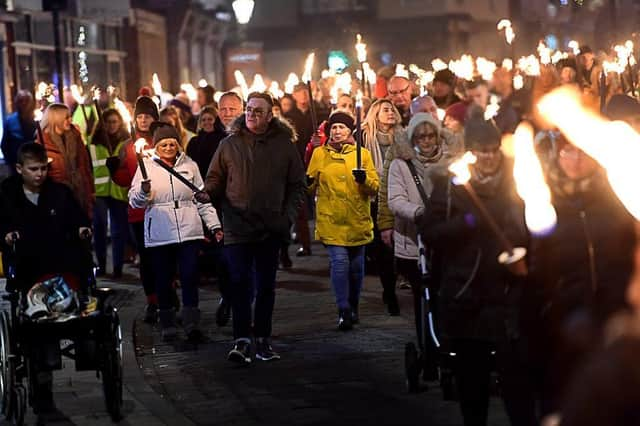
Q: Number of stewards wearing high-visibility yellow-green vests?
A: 2